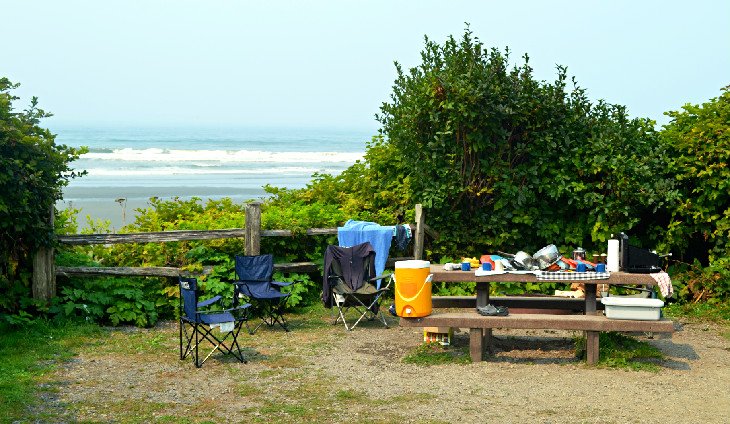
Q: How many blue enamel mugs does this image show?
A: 4